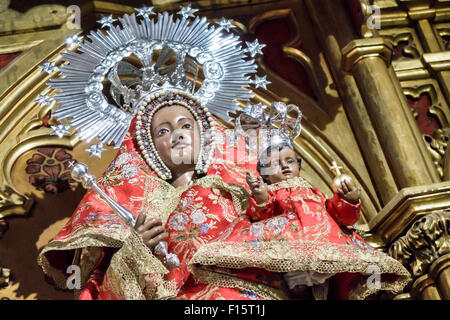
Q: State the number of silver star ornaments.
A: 11